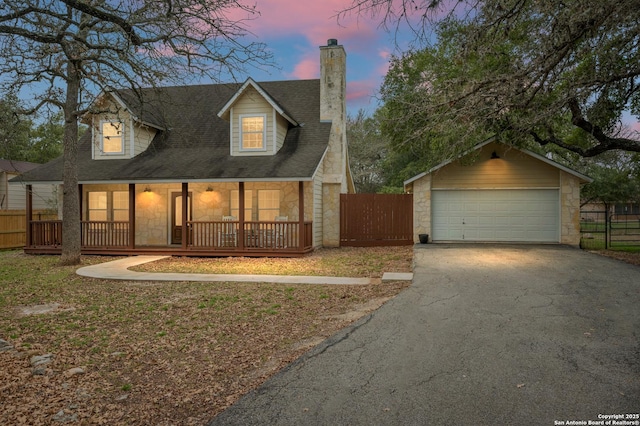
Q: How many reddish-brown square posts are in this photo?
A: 6